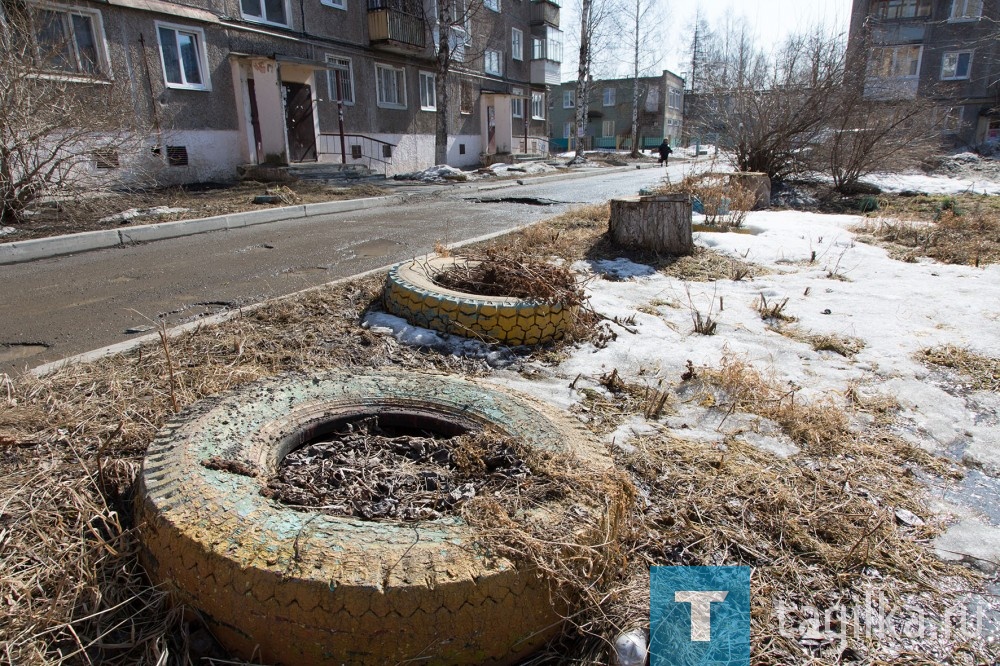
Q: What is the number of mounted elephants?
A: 0